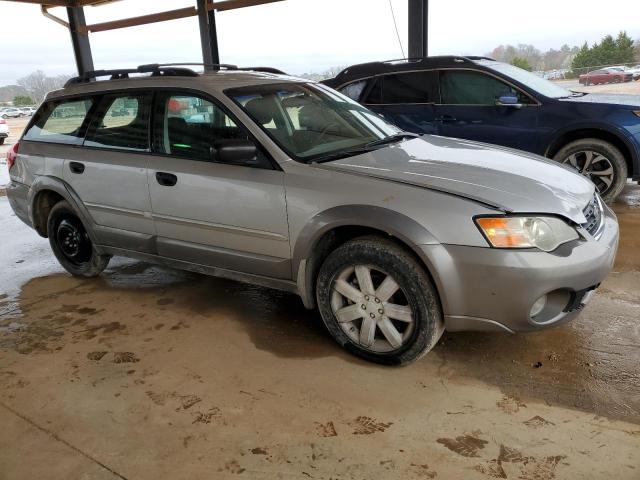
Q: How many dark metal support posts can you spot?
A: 3